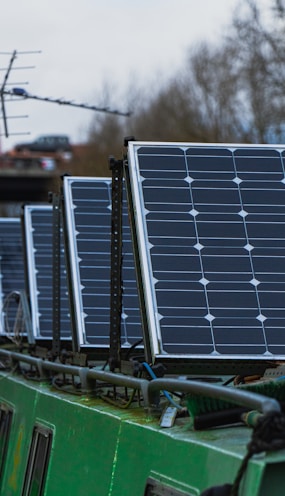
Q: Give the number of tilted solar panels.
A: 4